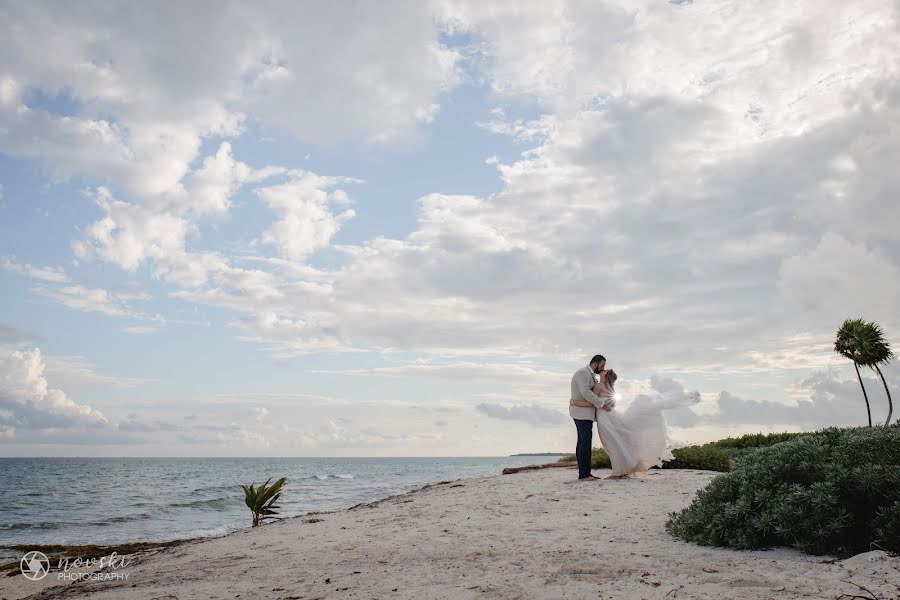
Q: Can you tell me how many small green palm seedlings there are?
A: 1